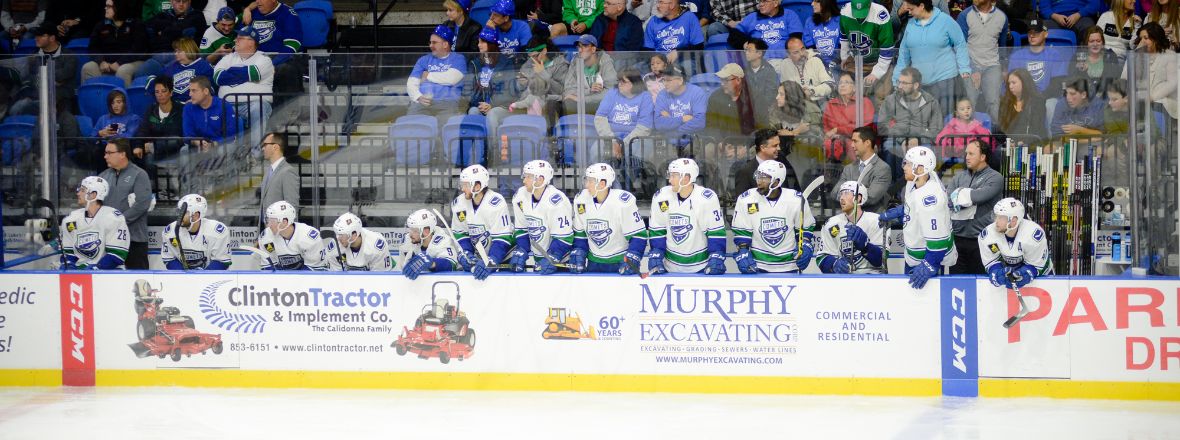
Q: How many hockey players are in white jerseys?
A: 13